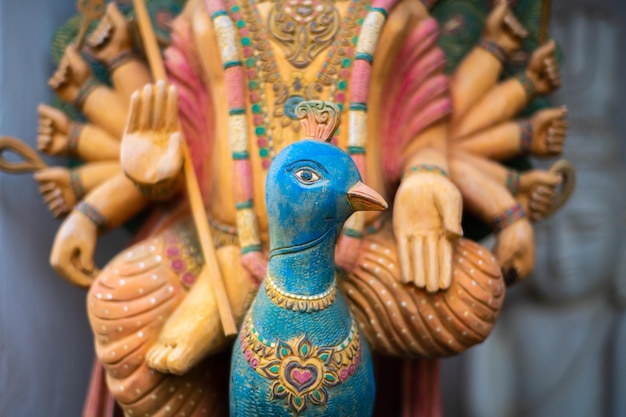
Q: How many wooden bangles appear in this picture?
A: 12